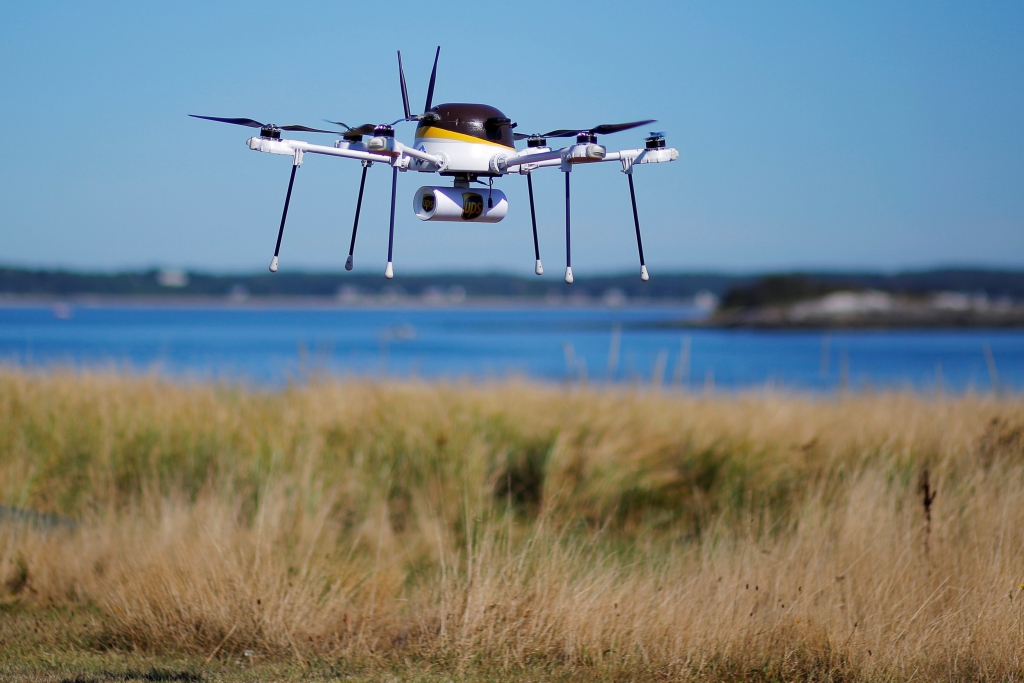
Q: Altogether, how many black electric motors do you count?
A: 6